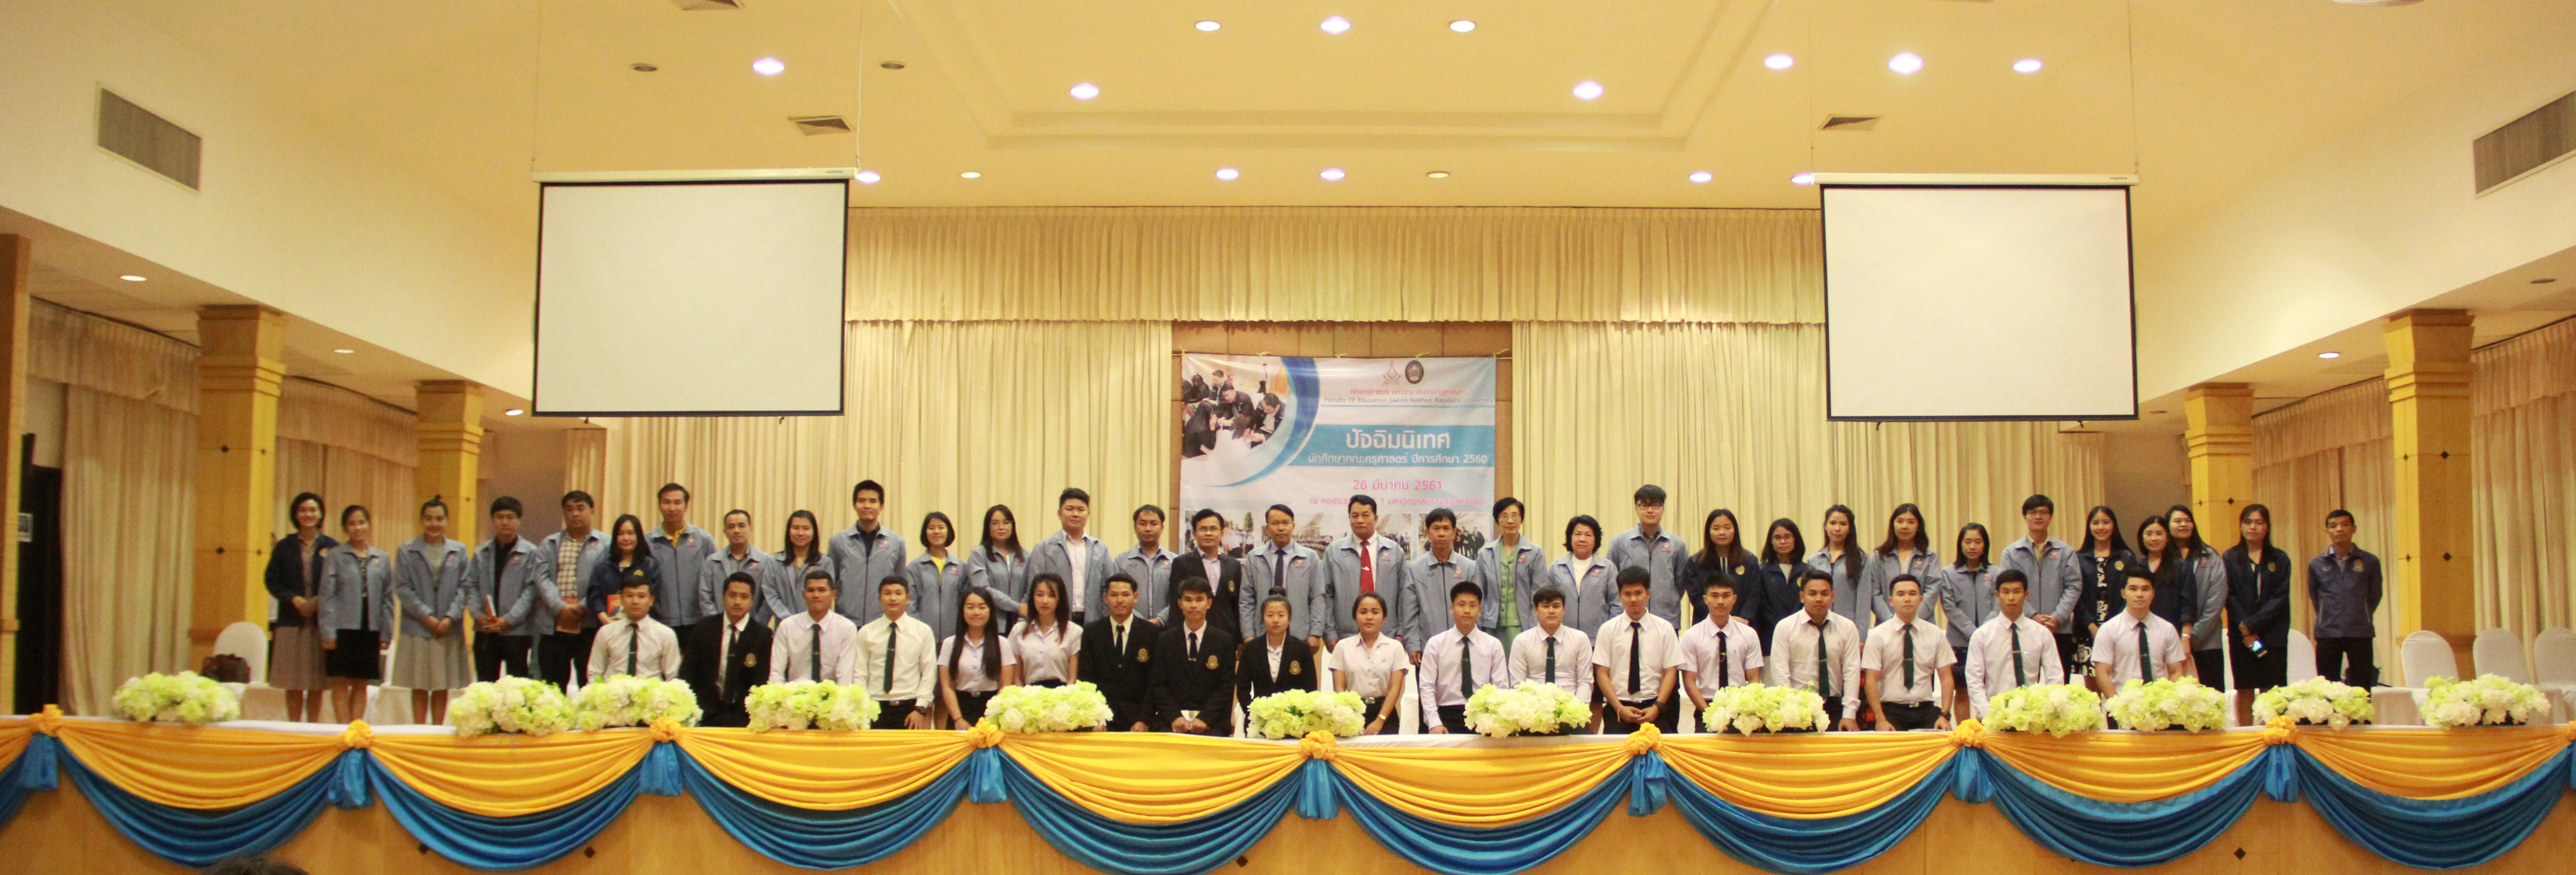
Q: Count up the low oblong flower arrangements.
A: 12